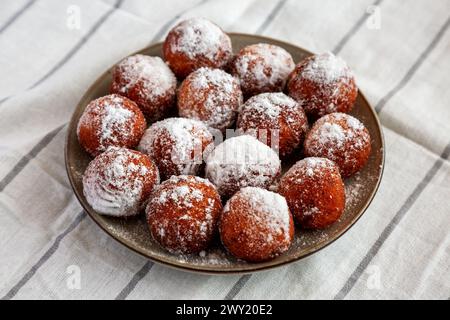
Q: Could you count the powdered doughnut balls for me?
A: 14